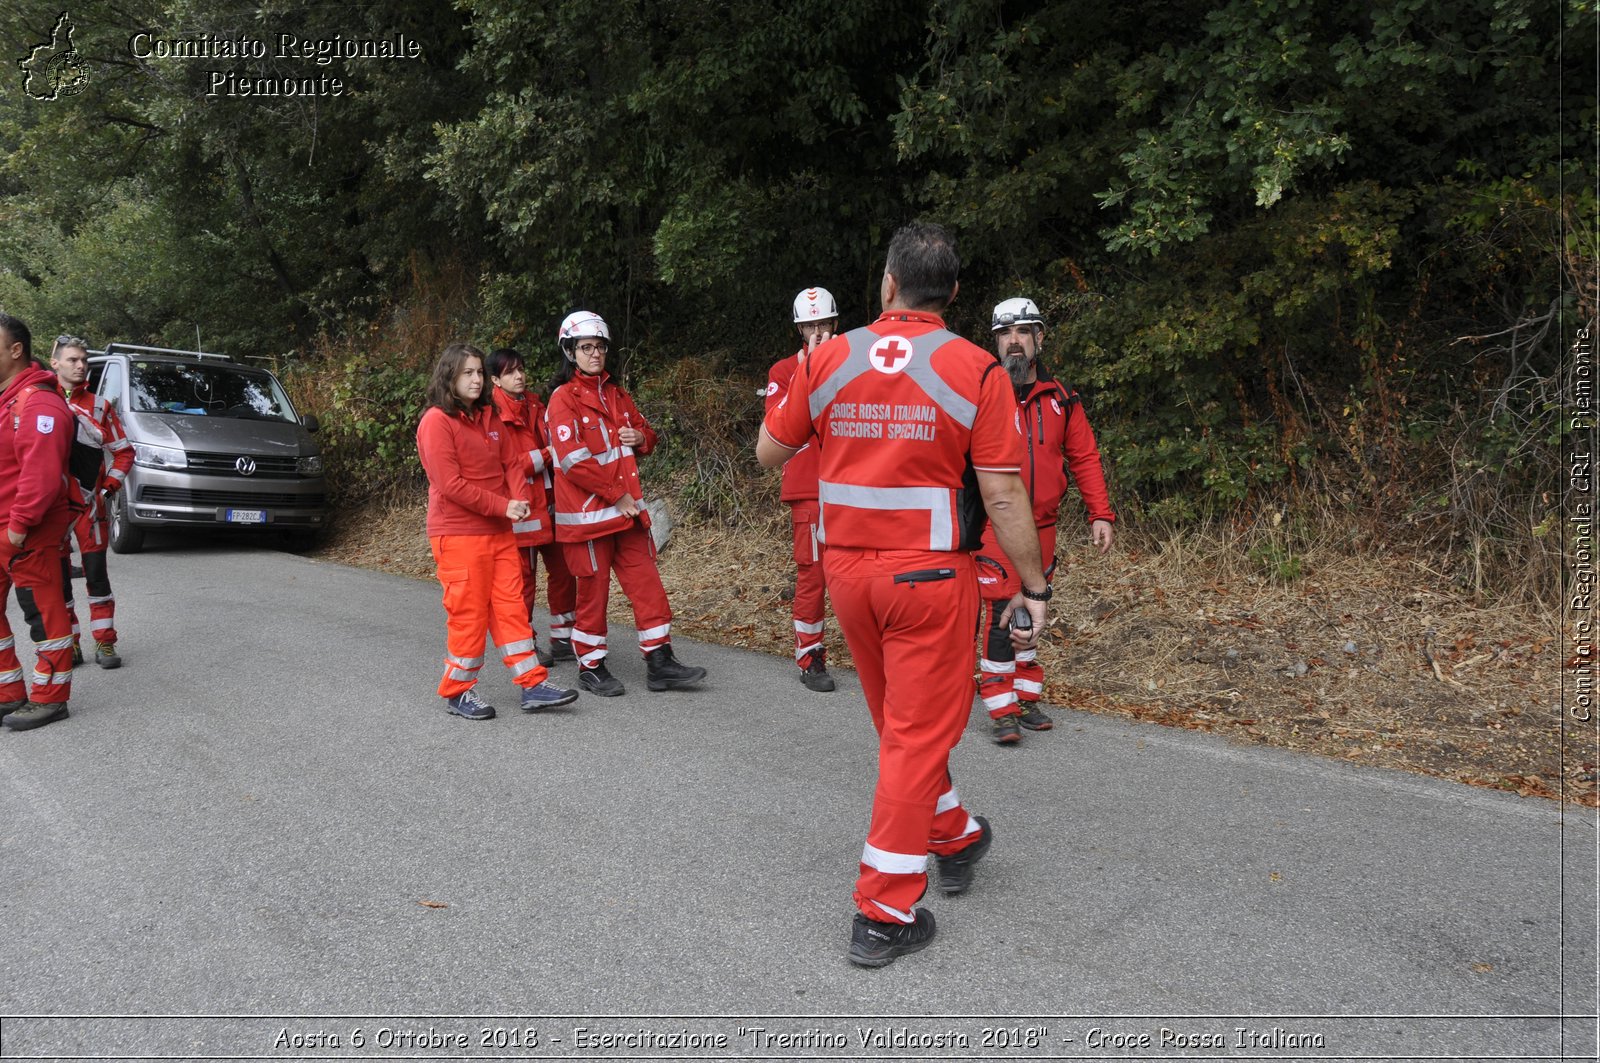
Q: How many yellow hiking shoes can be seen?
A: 0